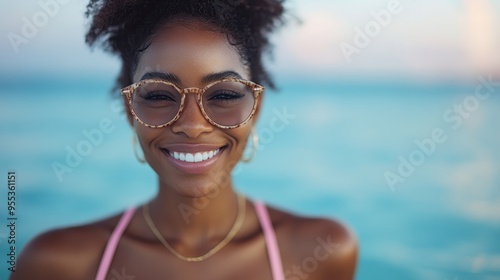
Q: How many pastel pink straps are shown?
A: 2